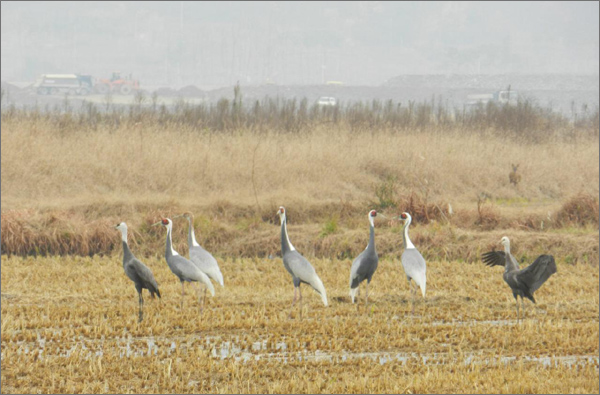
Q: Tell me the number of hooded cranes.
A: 2